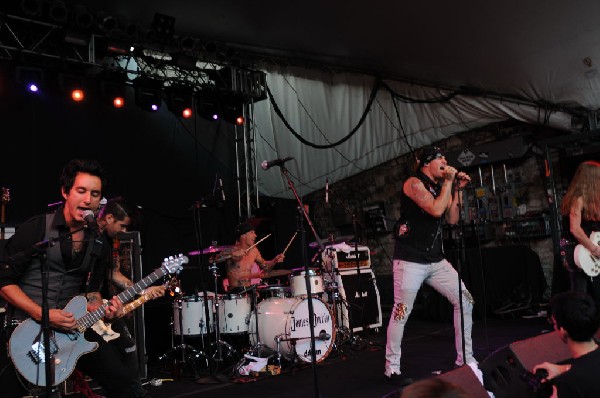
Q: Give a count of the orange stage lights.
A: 4